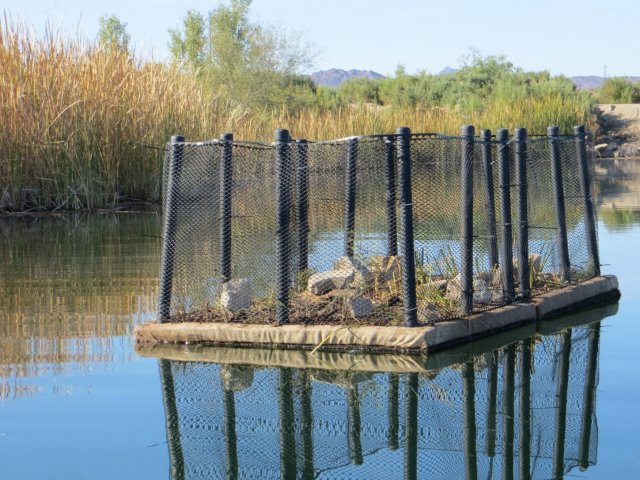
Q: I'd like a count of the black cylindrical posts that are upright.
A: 13